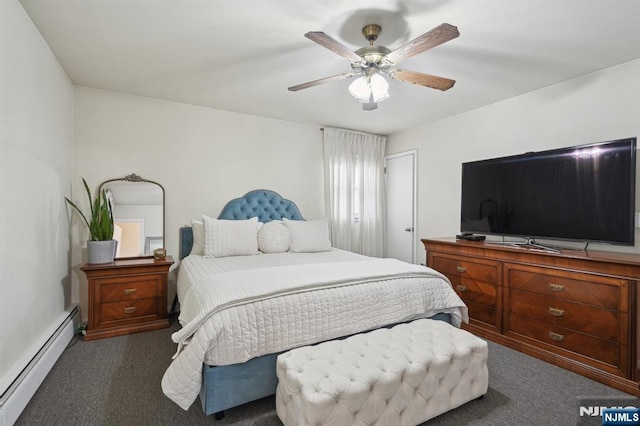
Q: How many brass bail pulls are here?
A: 7